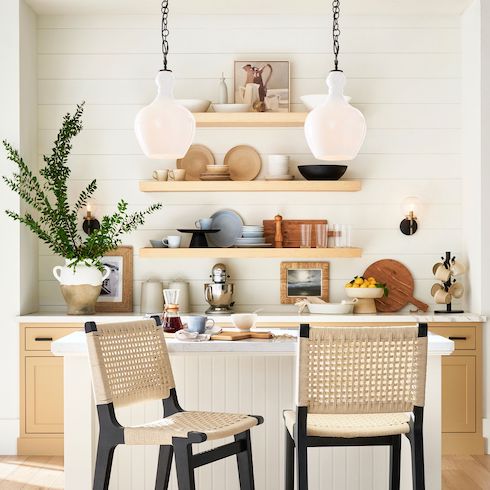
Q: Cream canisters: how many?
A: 2